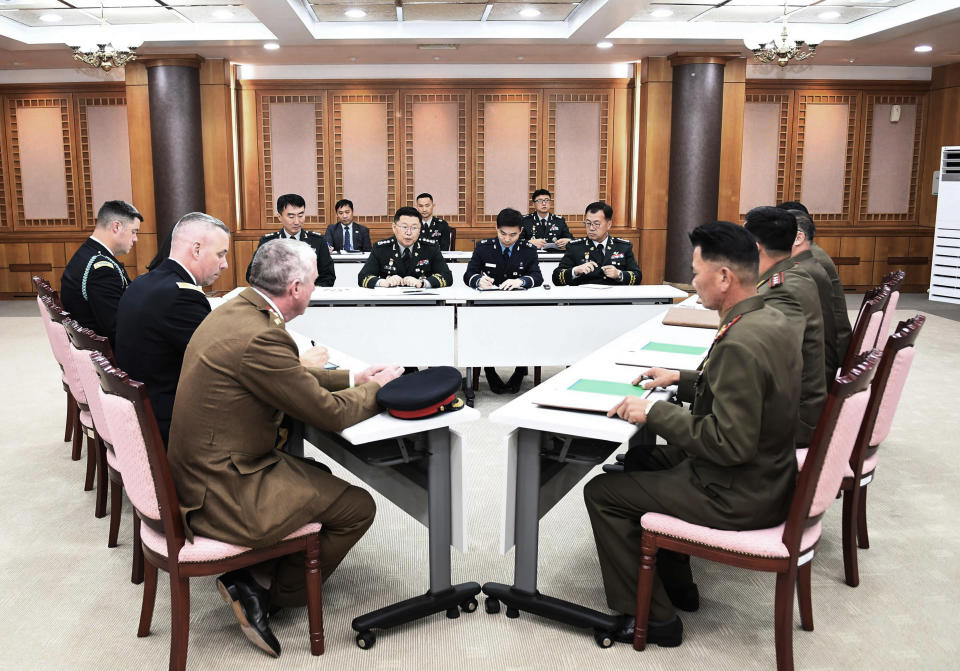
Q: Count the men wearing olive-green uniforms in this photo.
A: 4